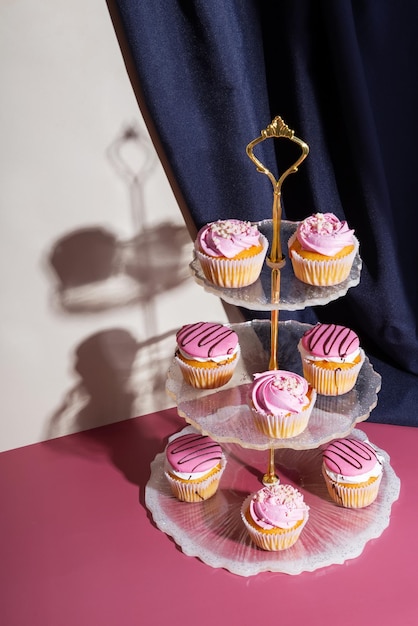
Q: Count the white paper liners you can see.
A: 8